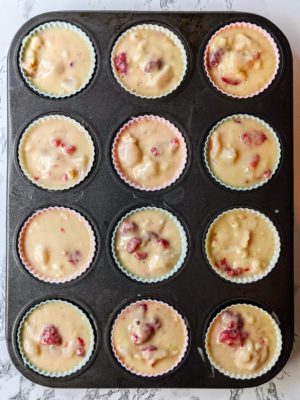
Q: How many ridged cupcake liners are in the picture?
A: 12